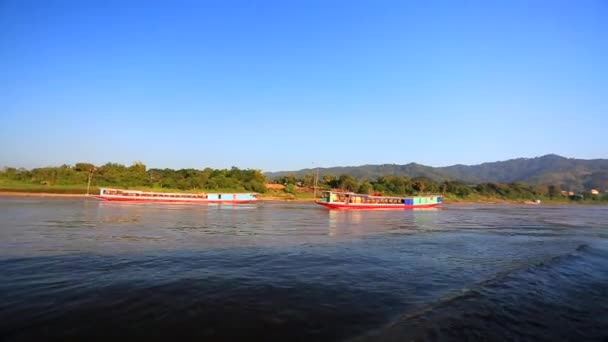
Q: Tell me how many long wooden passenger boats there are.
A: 2